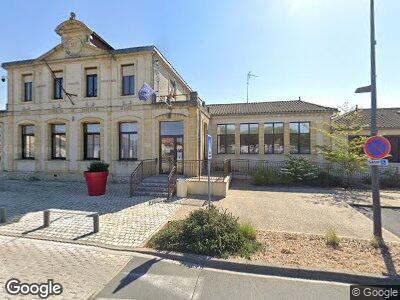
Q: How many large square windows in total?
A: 4